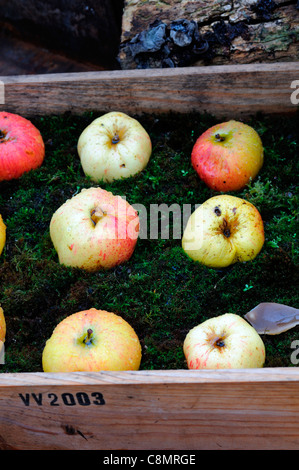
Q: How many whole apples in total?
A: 6